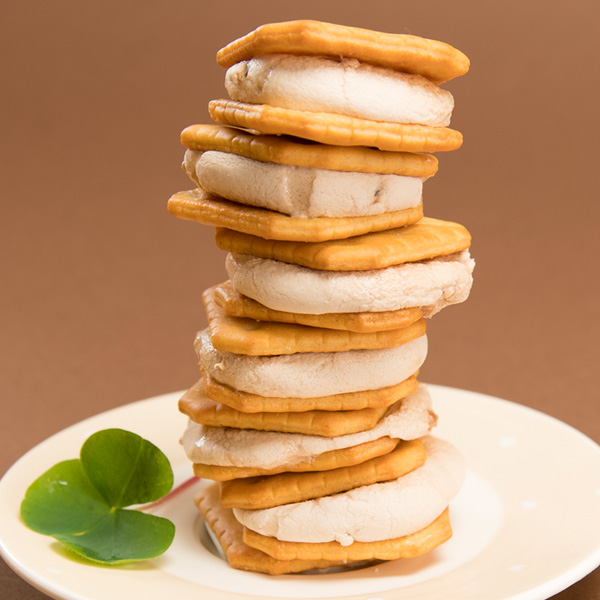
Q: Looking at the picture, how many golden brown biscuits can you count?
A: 13